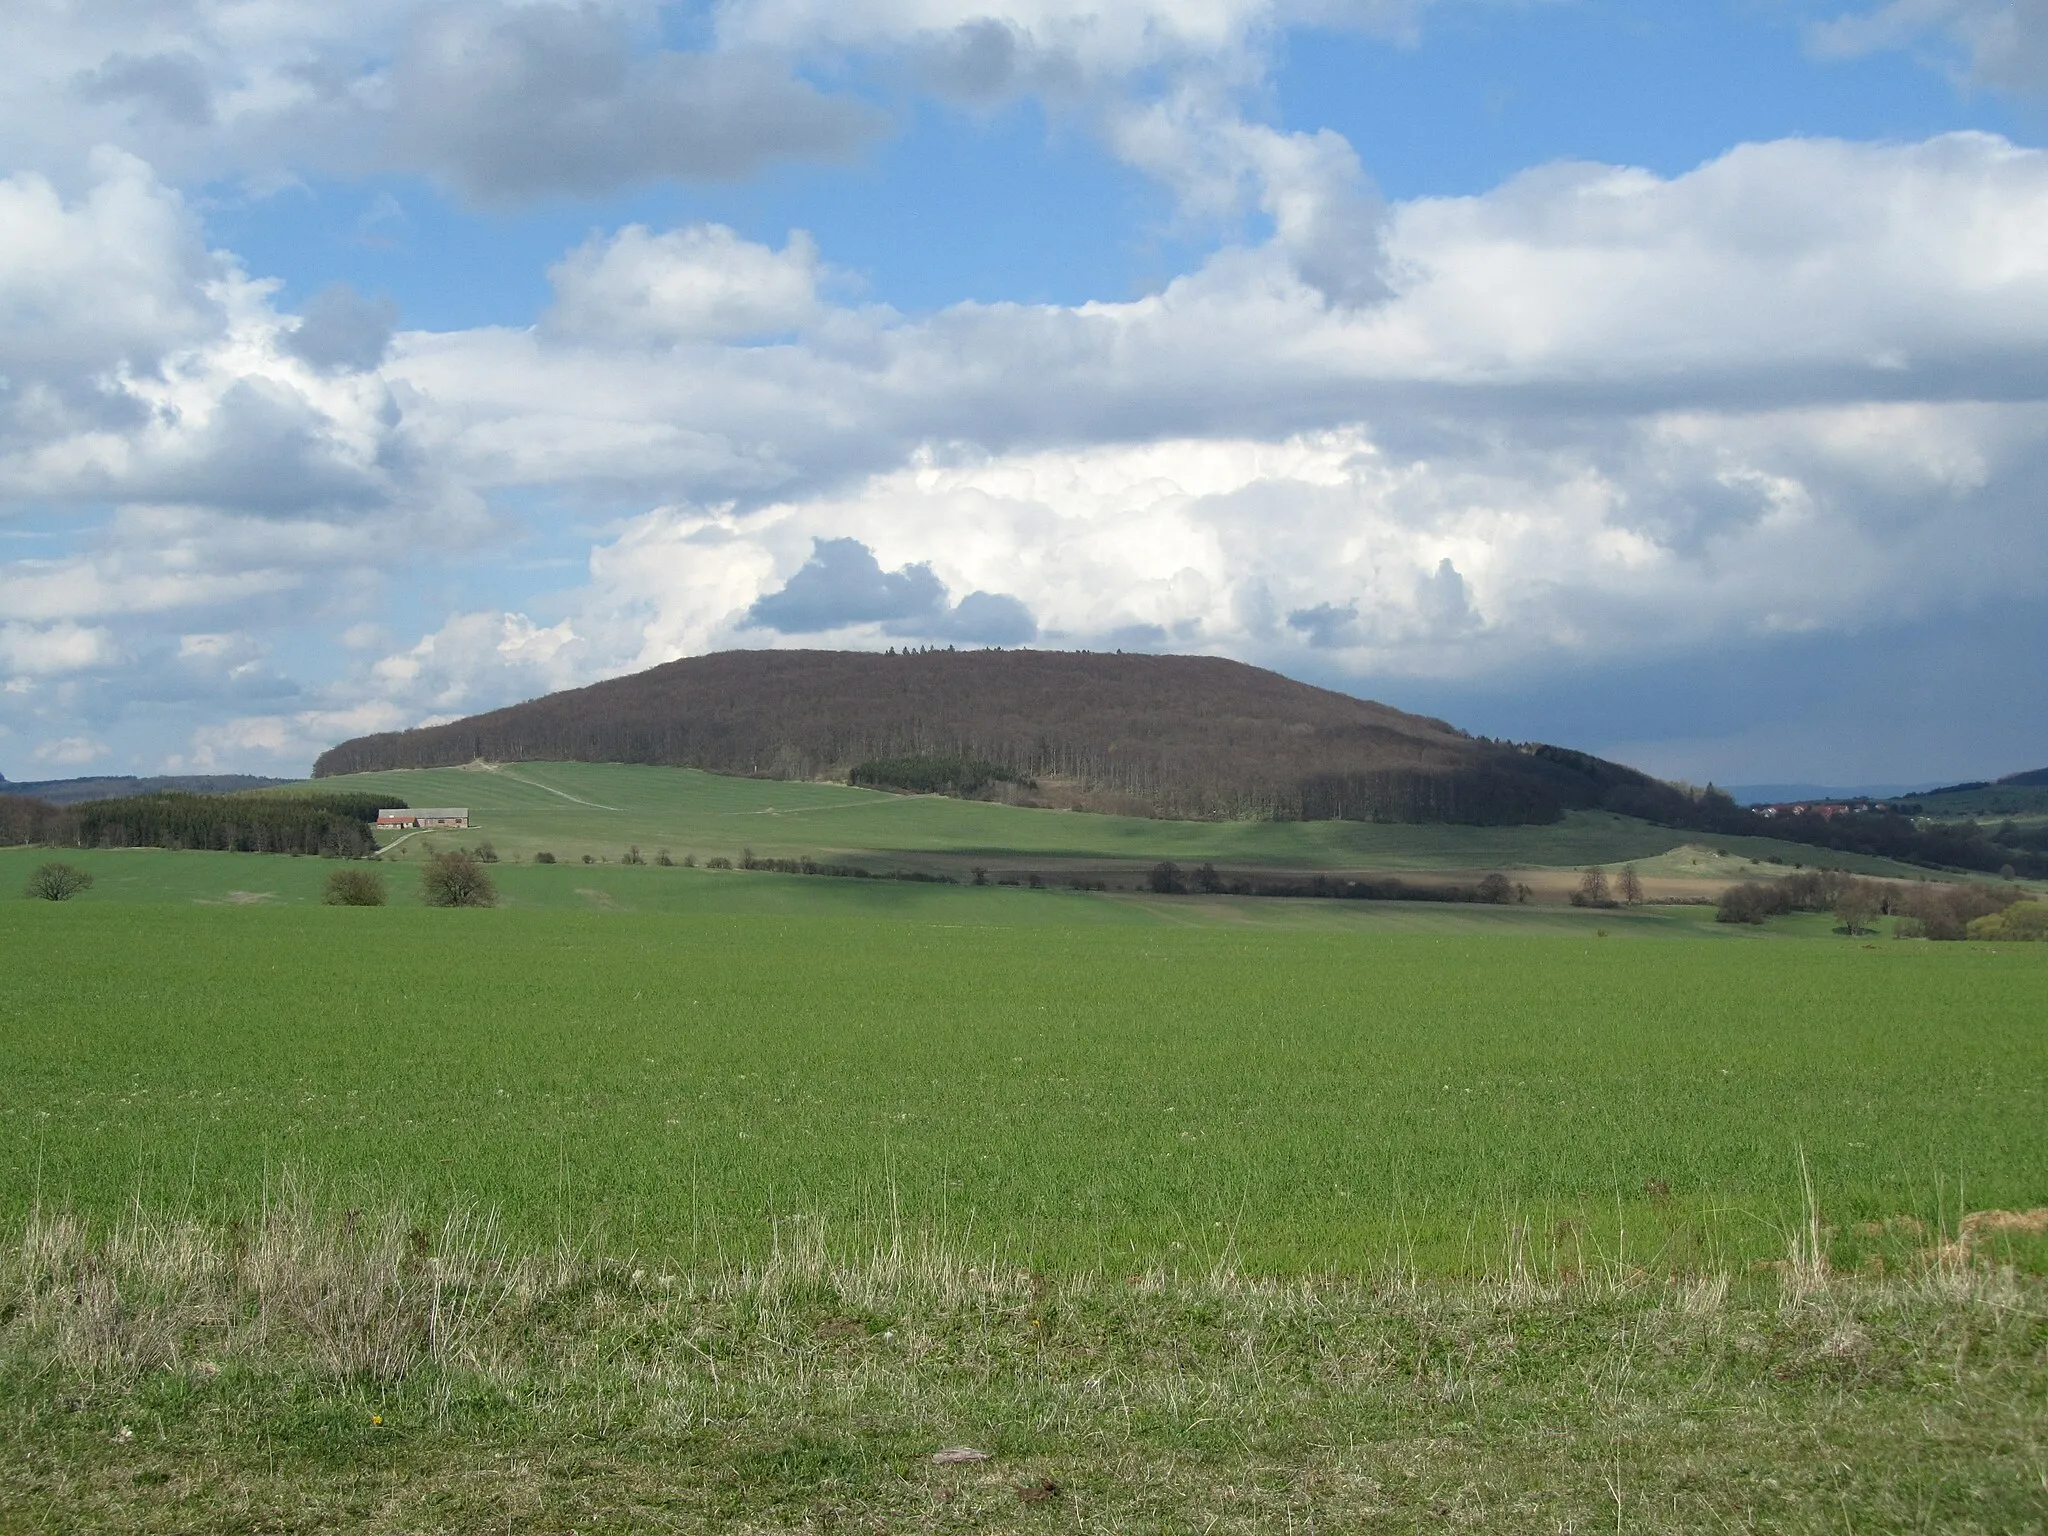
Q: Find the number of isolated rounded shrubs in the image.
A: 3